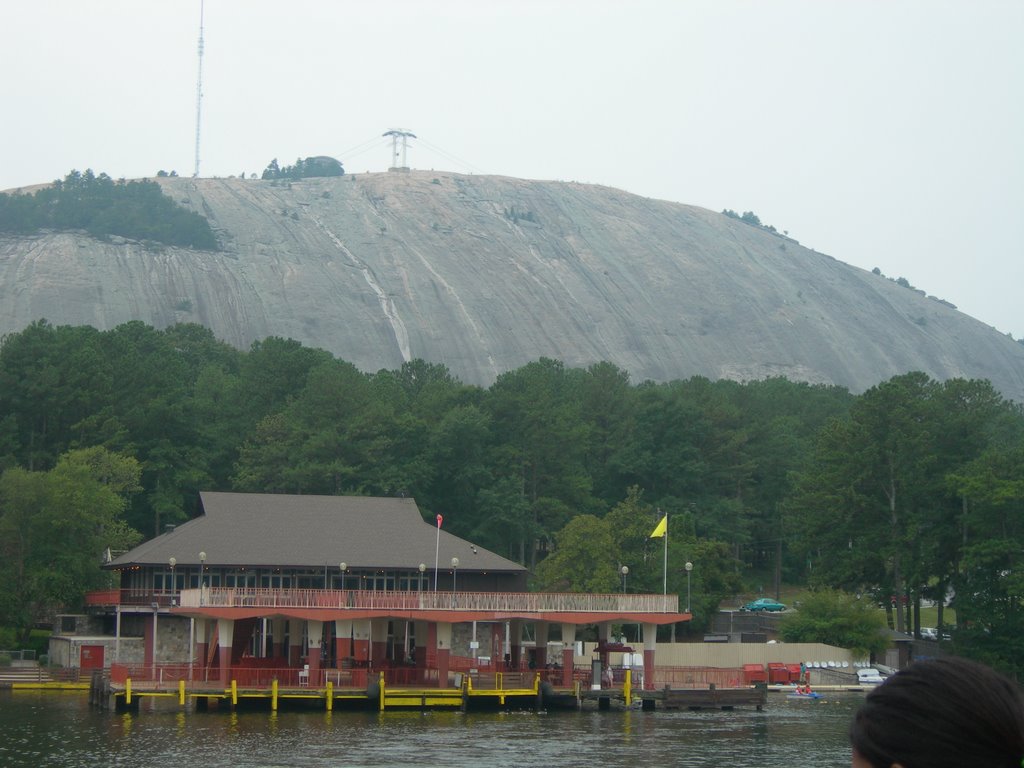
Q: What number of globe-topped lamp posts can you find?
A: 7